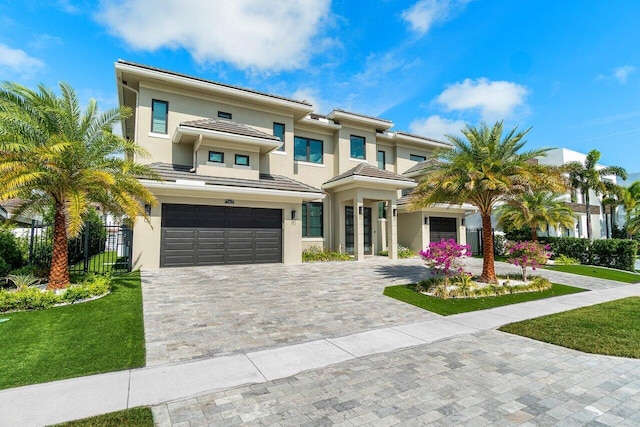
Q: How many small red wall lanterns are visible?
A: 0